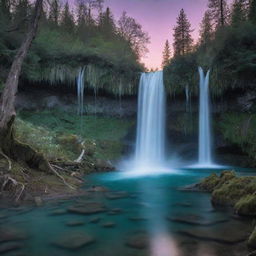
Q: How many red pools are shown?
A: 0